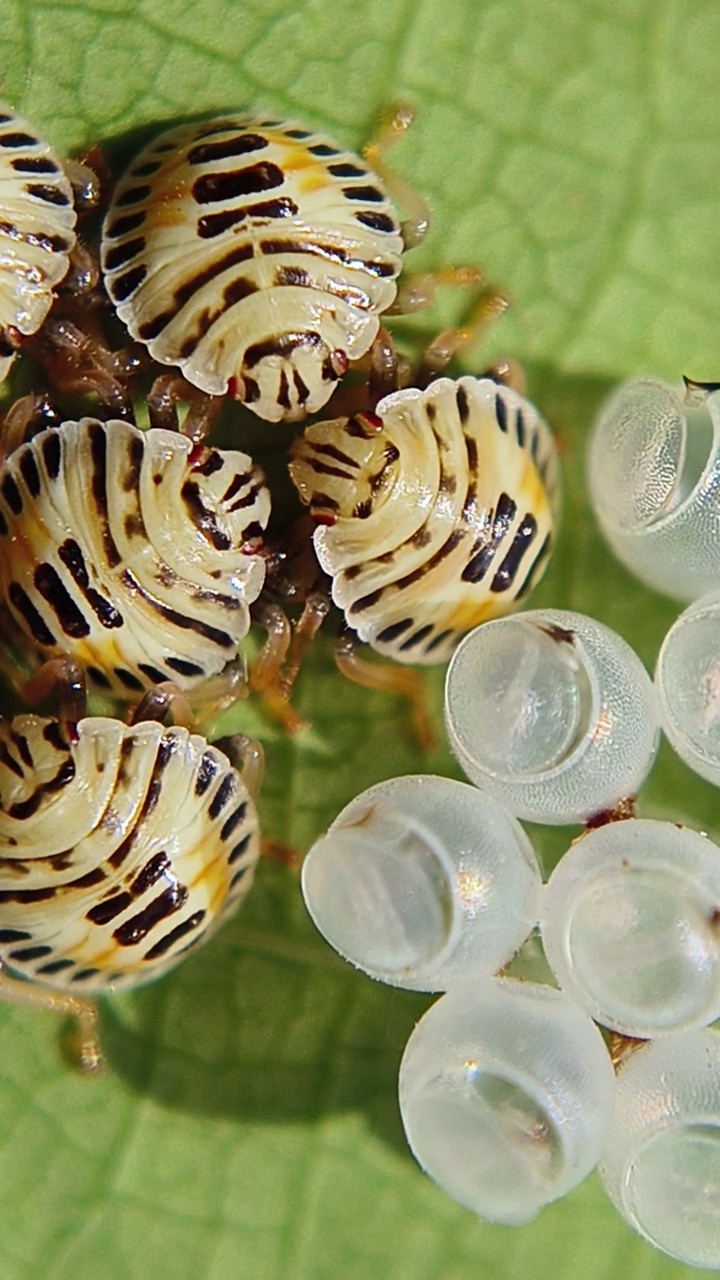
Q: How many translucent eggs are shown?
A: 7